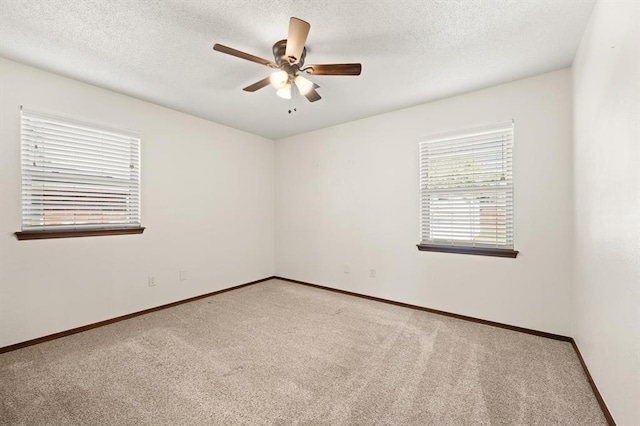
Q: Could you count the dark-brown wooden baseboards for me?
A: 3